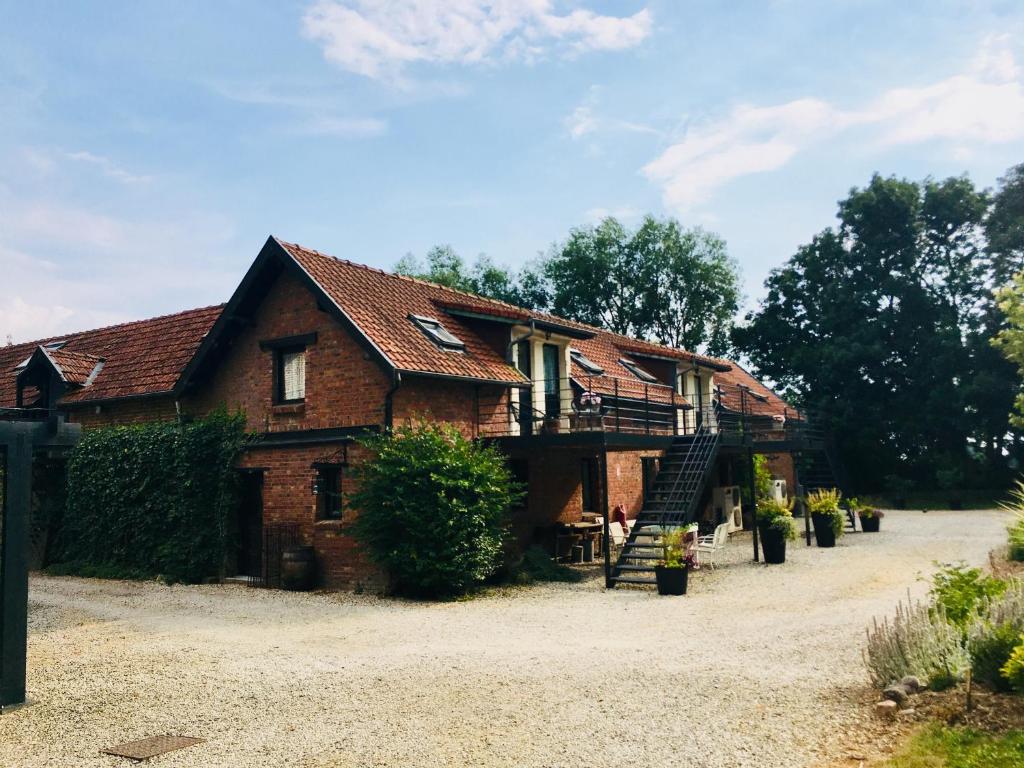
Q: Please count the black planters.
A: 4